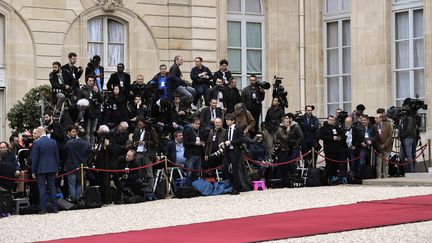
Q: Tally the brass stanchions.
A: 5